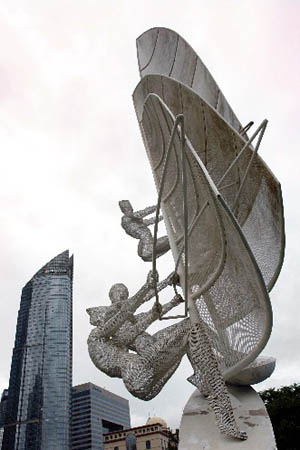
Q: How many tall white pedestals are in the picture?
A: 1